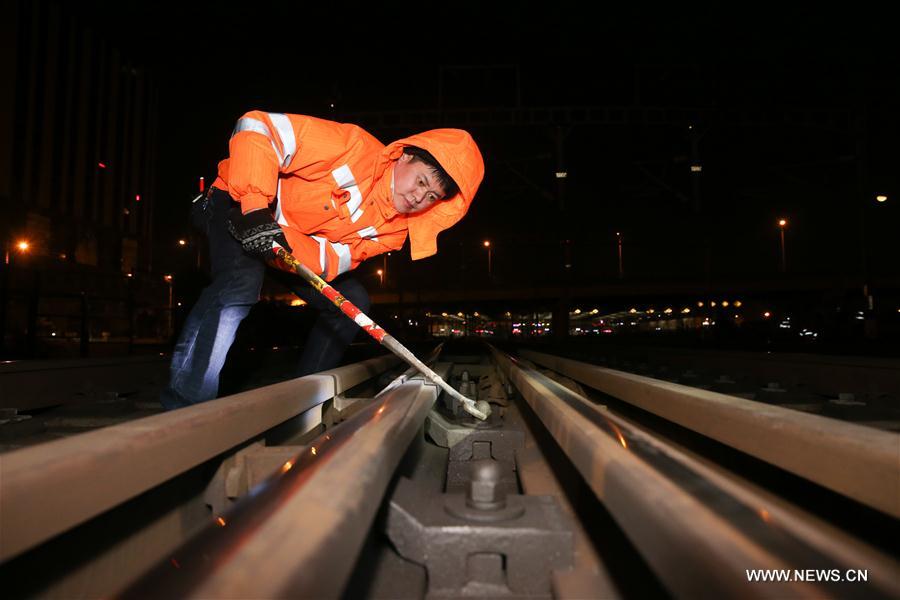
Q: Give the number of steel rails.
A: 4